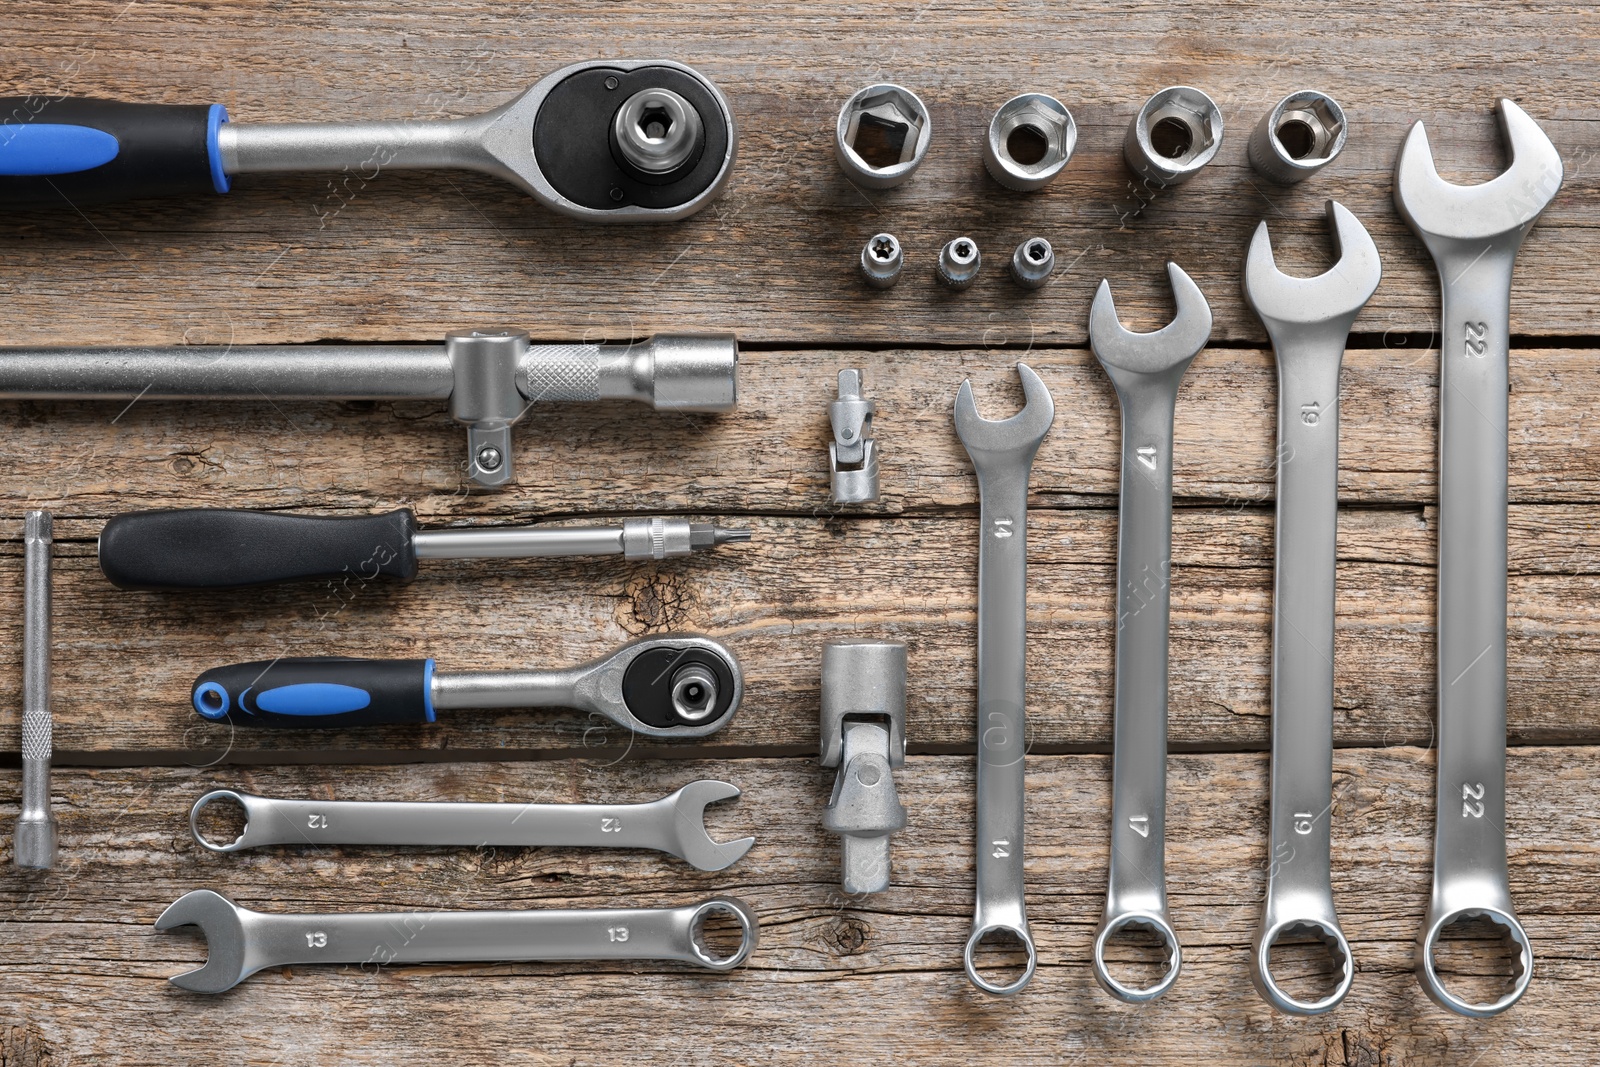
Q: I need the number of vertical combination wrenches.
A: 4